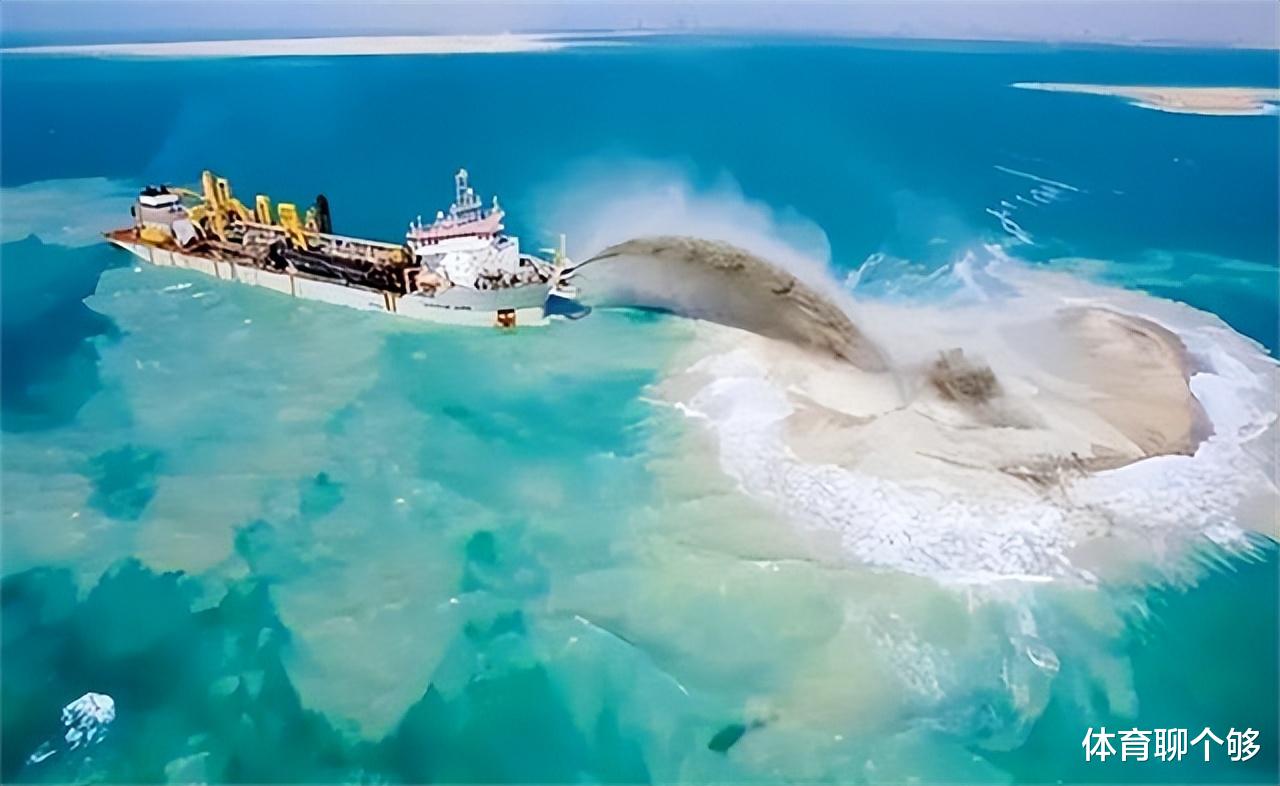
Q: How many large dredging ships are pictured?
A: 1